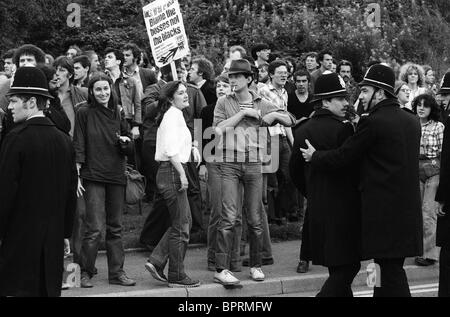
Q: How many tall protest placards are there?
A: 1